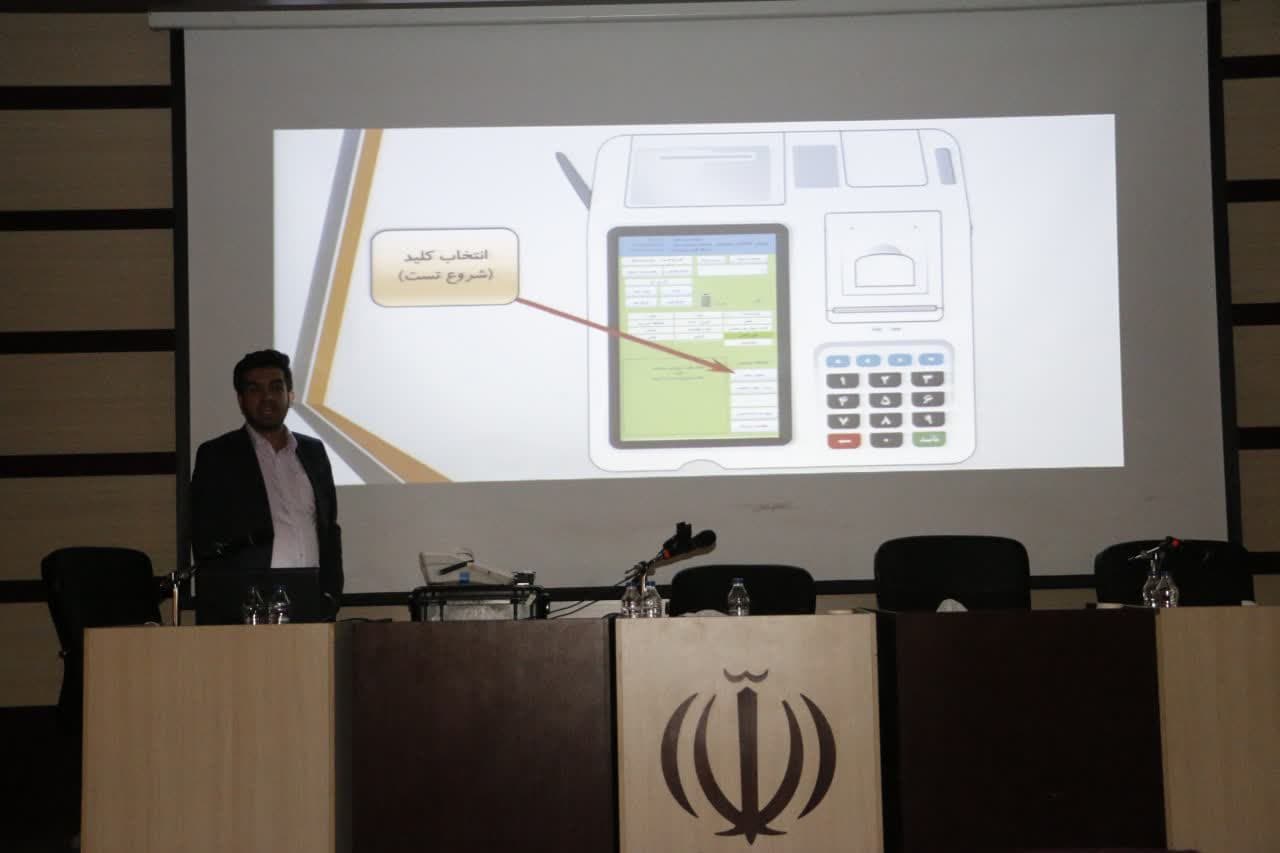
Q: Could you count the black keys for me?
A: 10